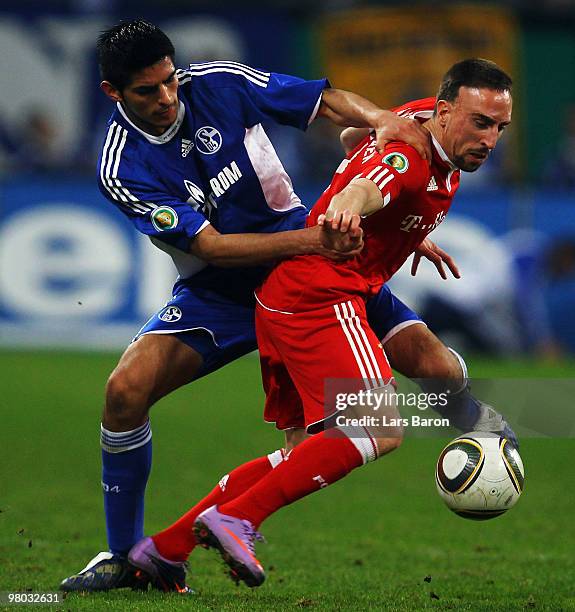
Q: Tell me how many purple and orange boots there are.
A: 2